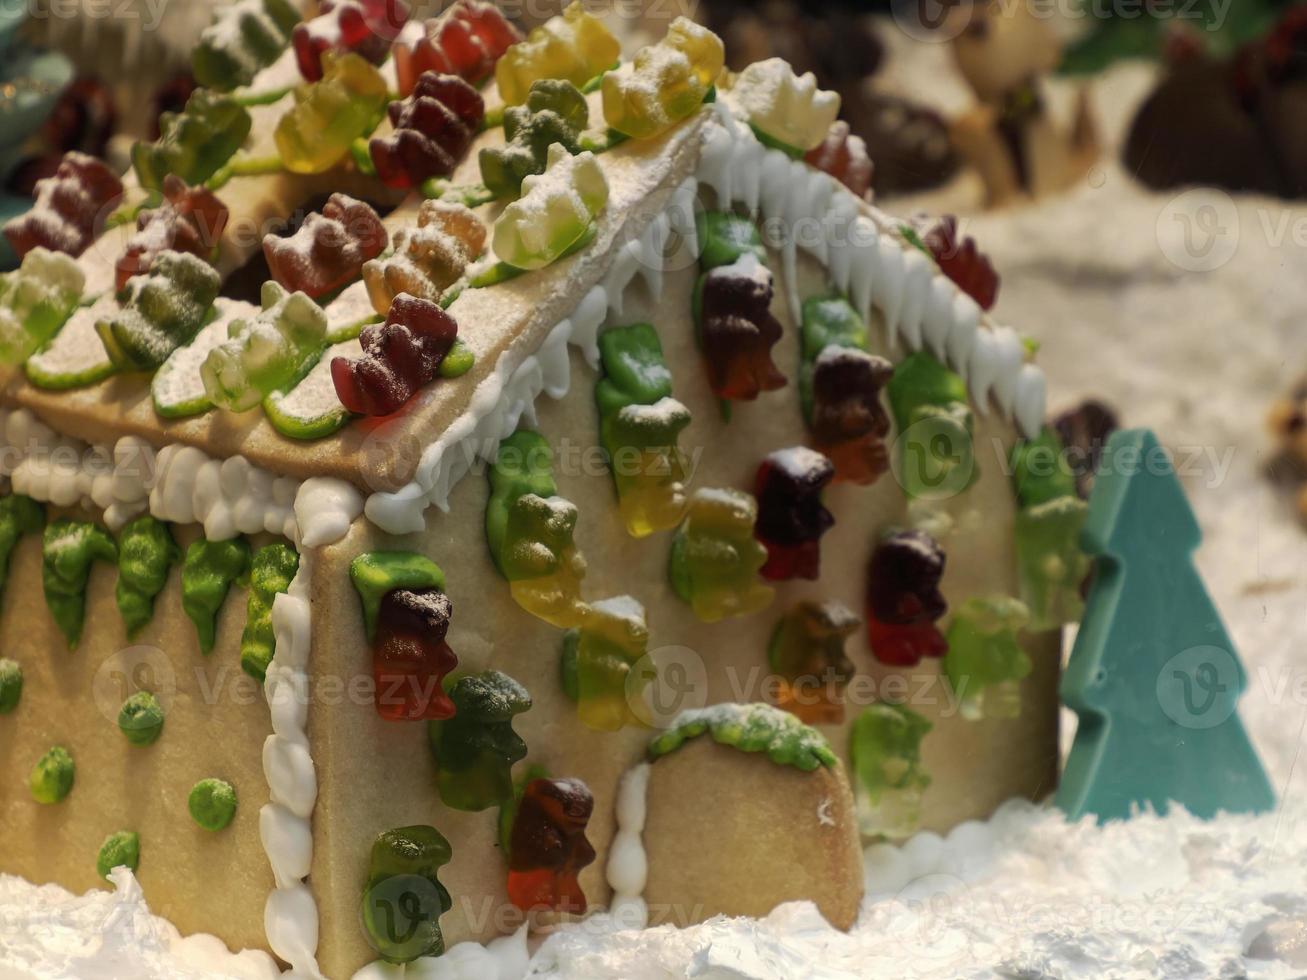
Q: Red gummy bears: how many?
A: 15